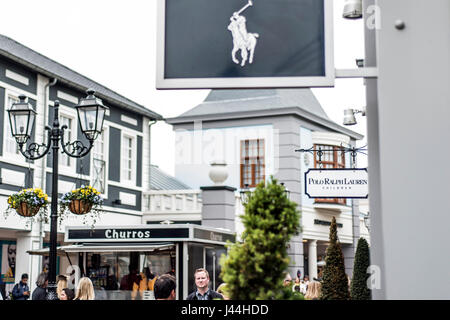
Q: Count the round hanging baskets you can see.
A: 2